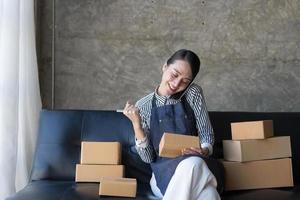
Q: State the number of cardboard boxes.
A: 7